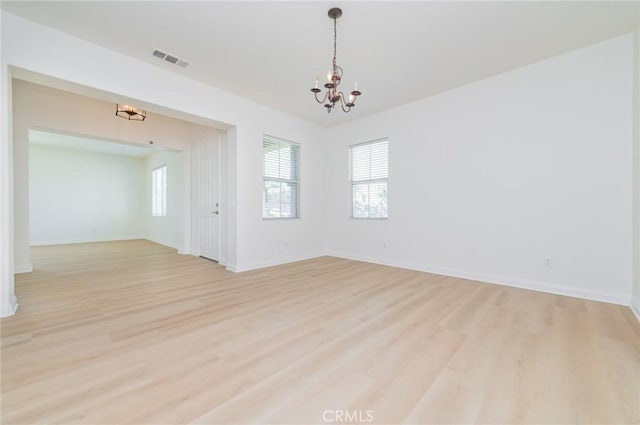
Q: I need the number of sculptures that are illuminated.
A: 0